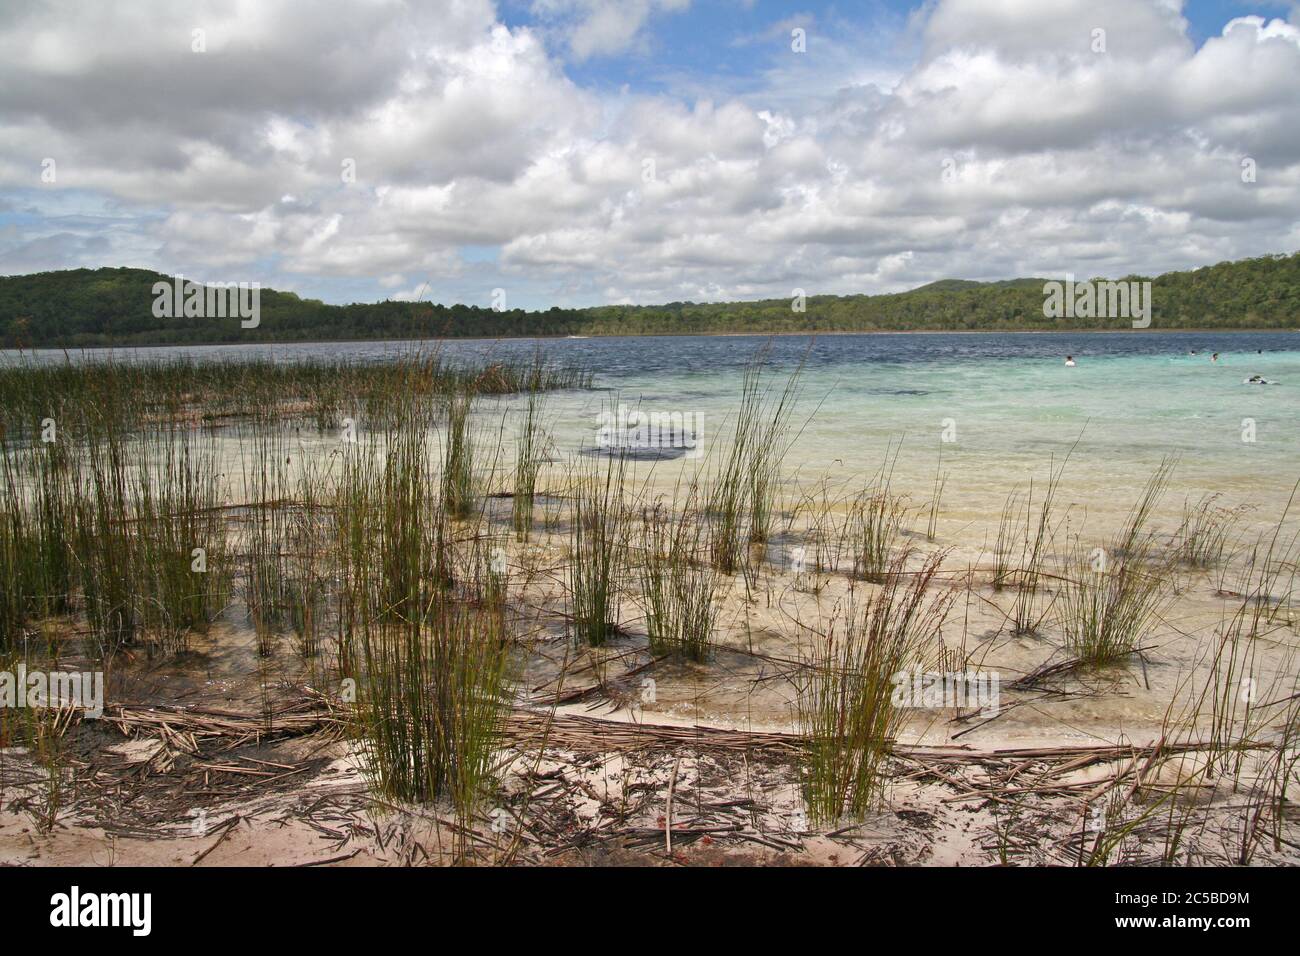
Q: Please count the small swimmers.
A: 5